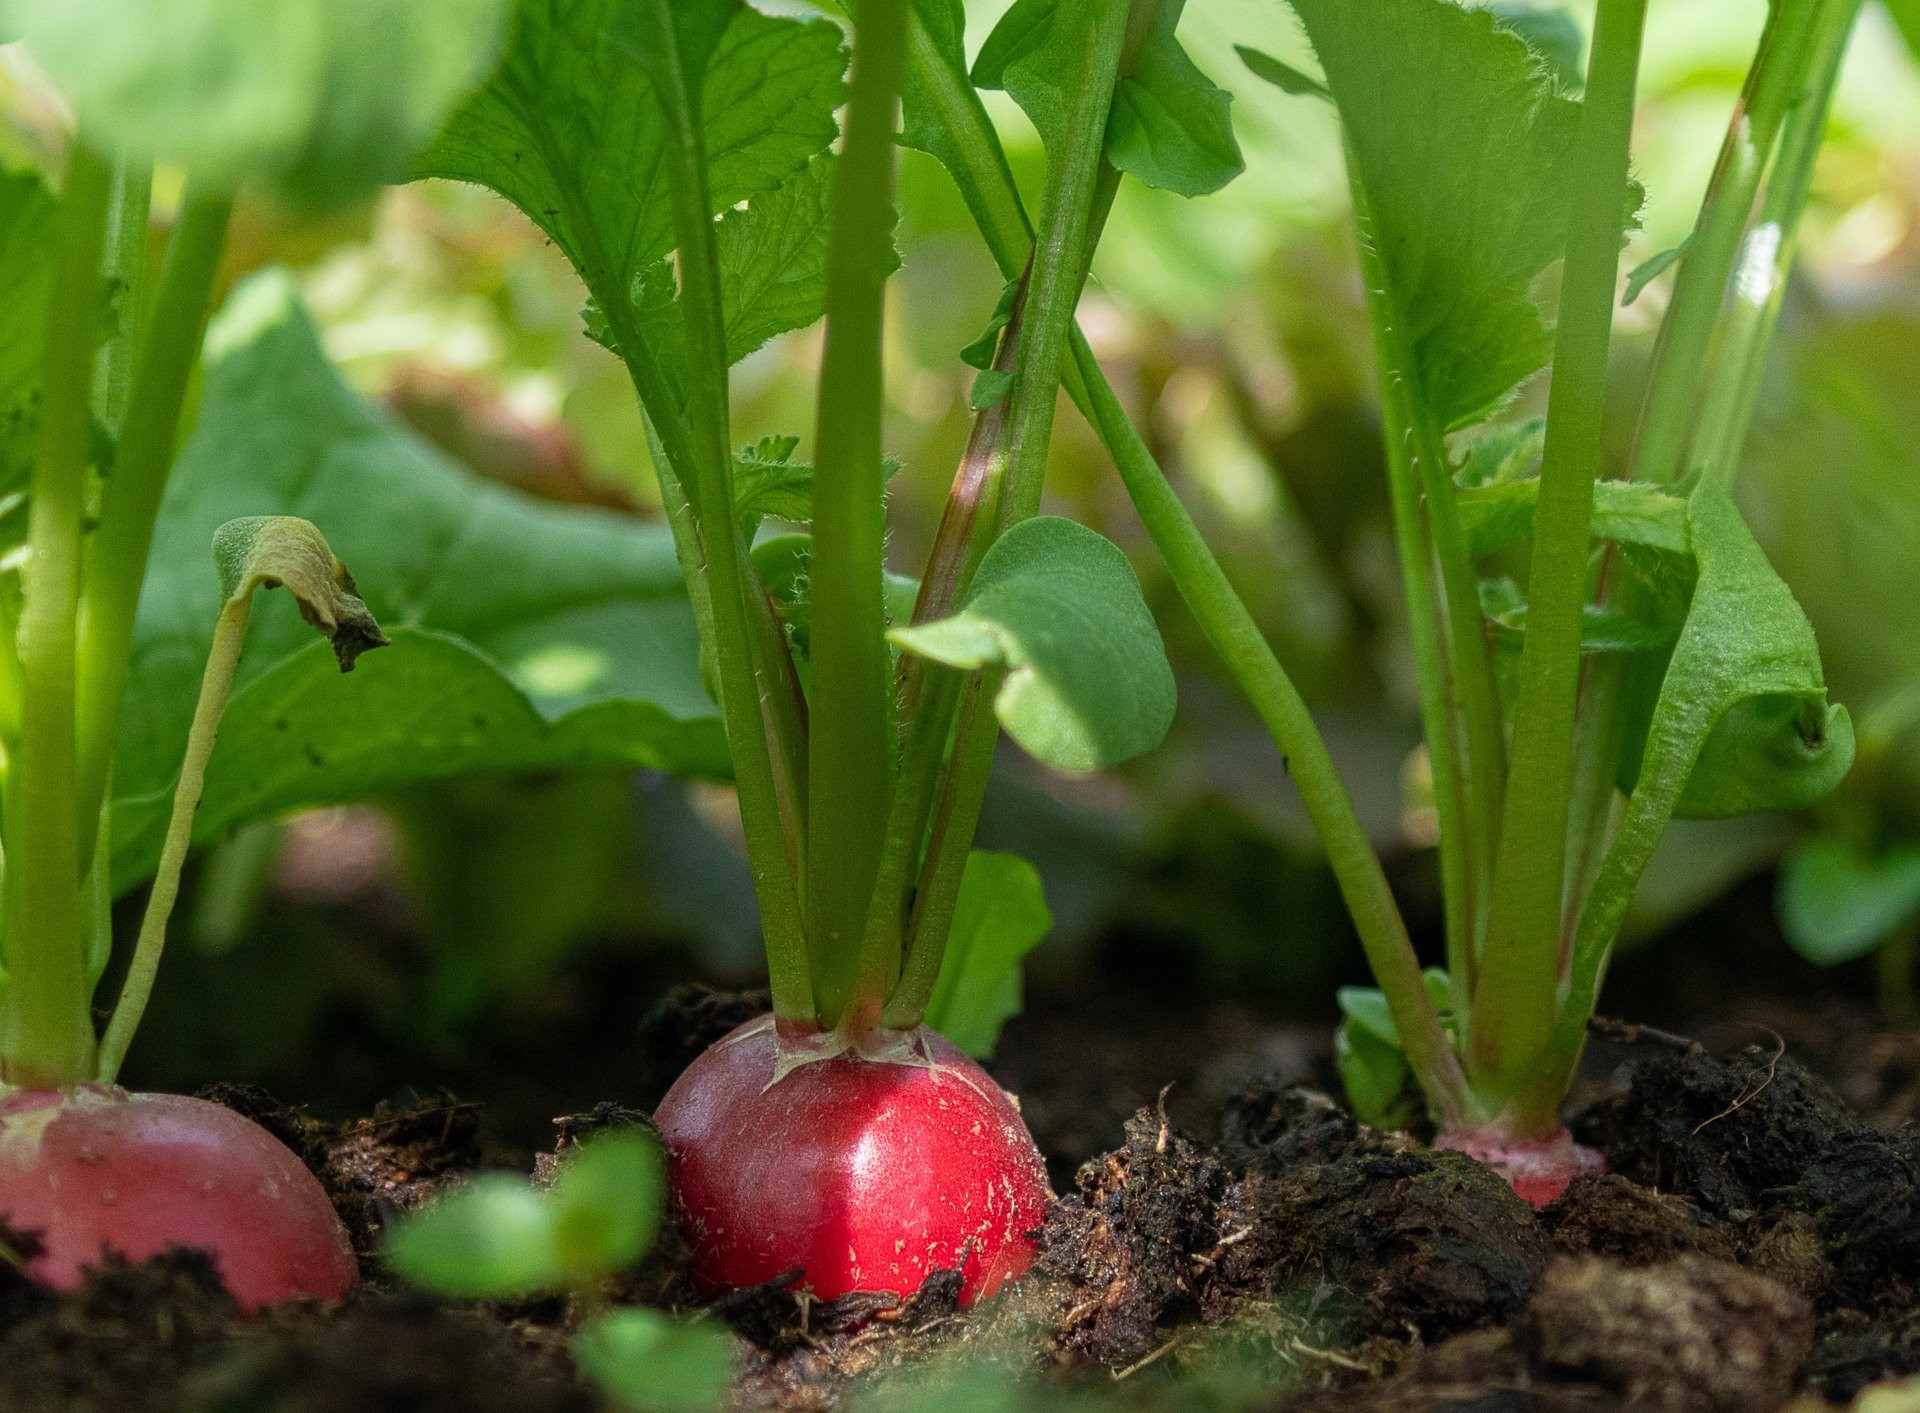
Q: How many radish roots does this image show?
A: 3